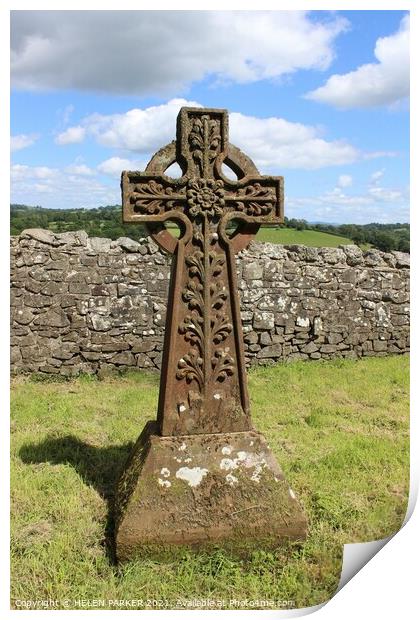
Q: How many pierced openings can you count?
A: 4